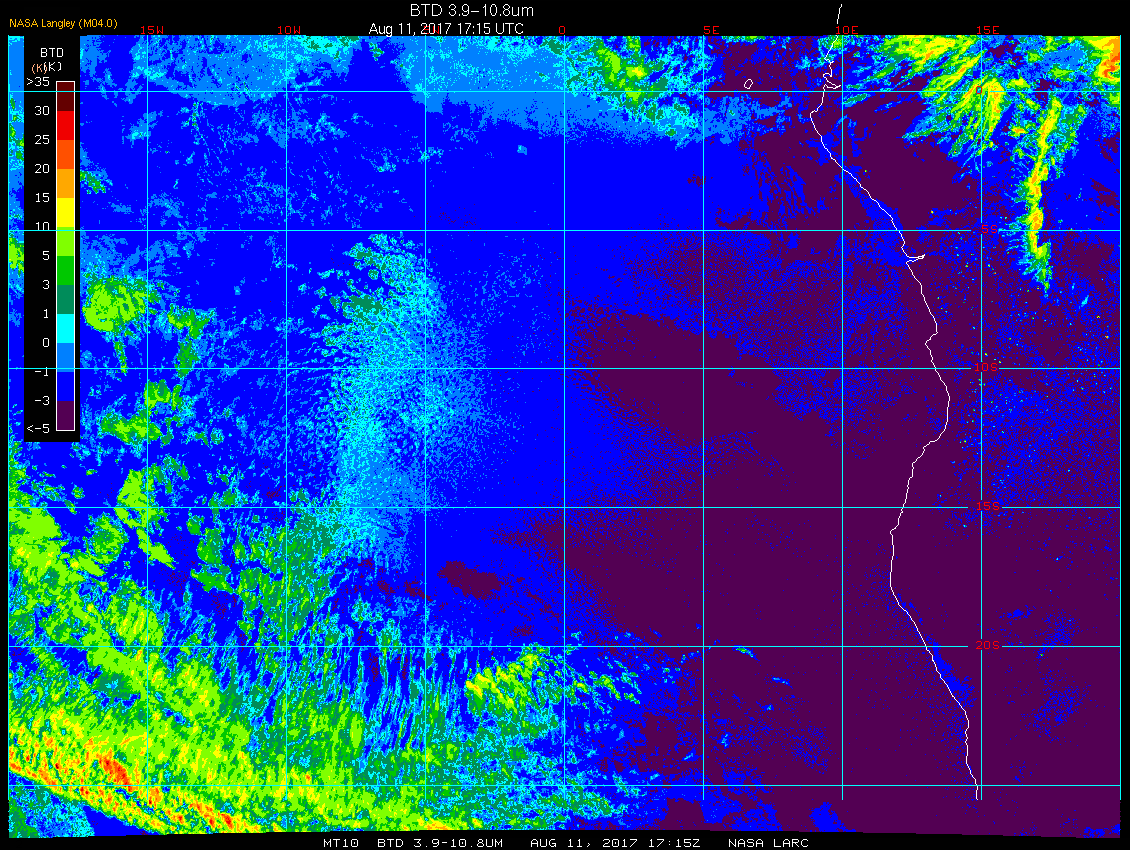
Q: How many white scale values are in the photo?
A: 13